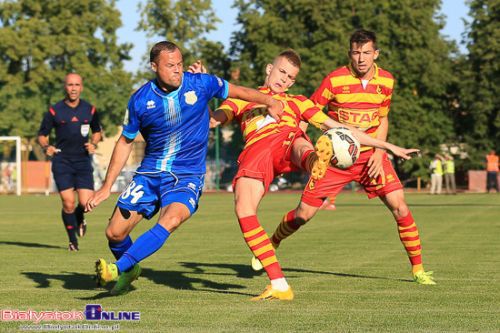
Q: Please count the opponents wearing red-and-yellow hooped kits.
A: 2